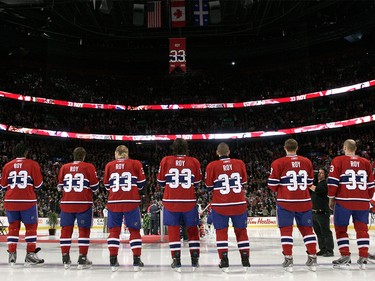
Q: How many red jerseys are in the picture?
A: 7